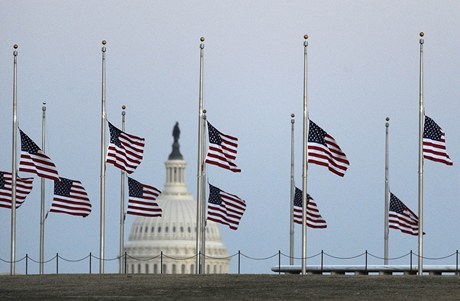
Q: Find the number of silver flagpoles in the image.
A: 10